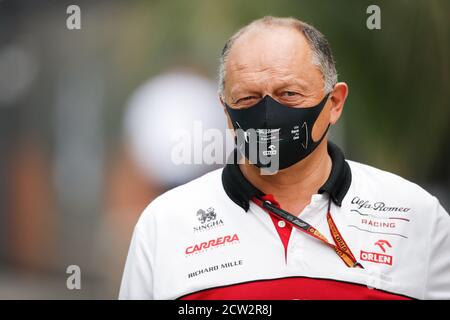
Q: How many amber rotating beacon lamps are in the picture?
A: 0